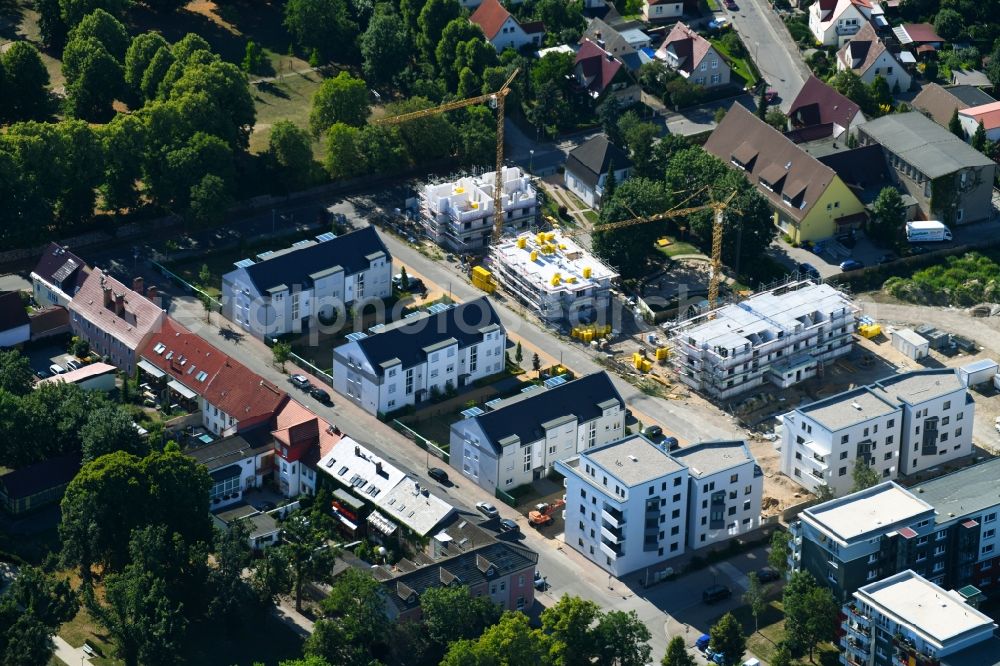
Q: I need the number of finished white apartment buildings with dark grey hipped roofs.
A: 3